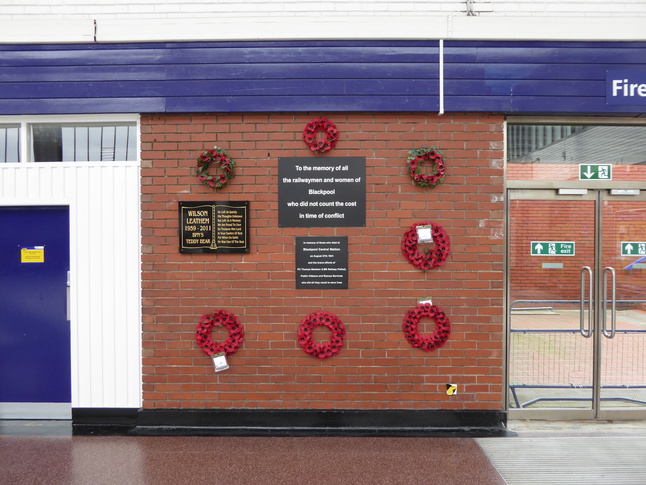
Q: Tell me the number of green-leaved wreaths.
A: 2